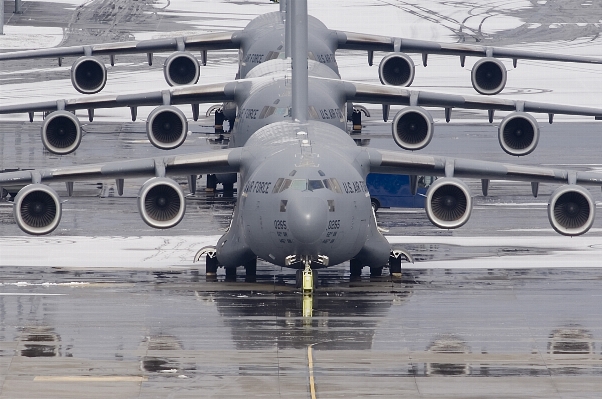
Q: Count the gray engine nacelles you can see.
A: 12